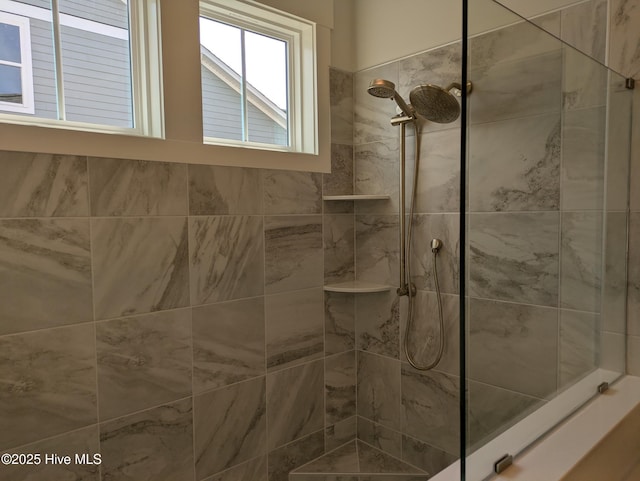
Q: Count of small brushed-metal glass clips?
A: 3